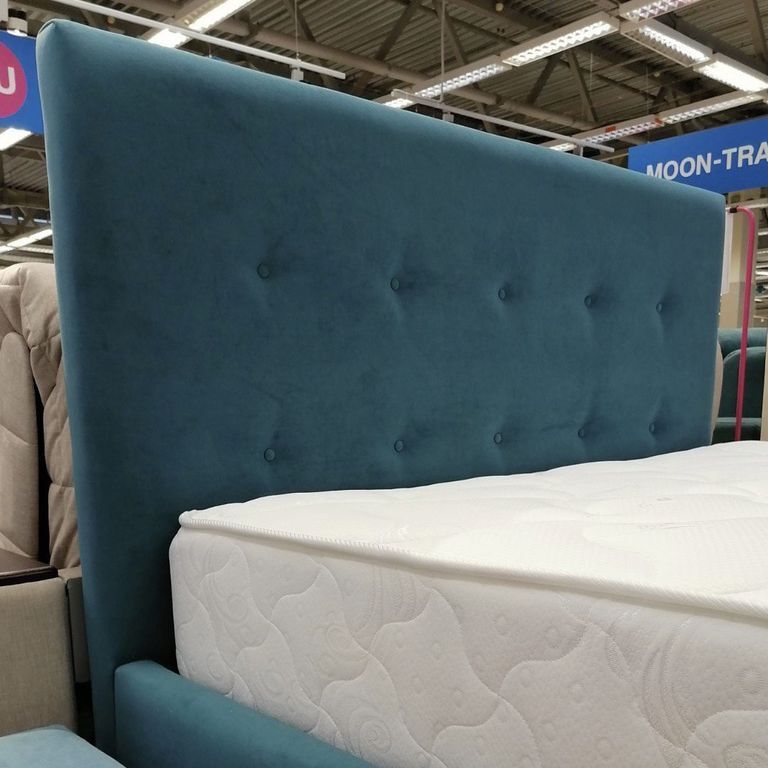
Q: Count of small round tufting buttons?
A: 10